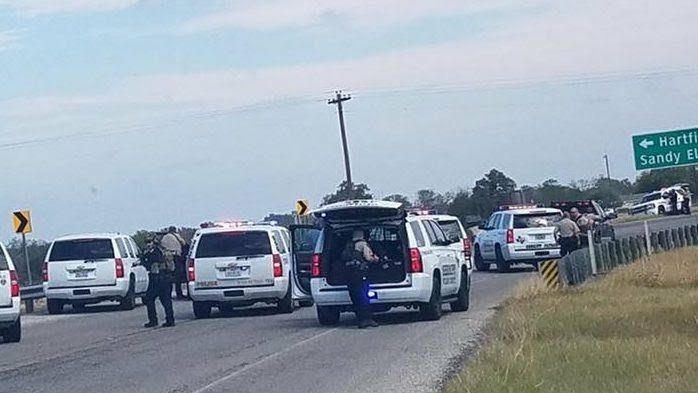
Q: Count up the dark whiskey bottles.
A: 0